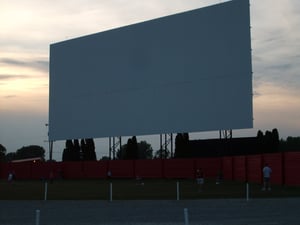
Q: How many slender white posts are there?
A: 6